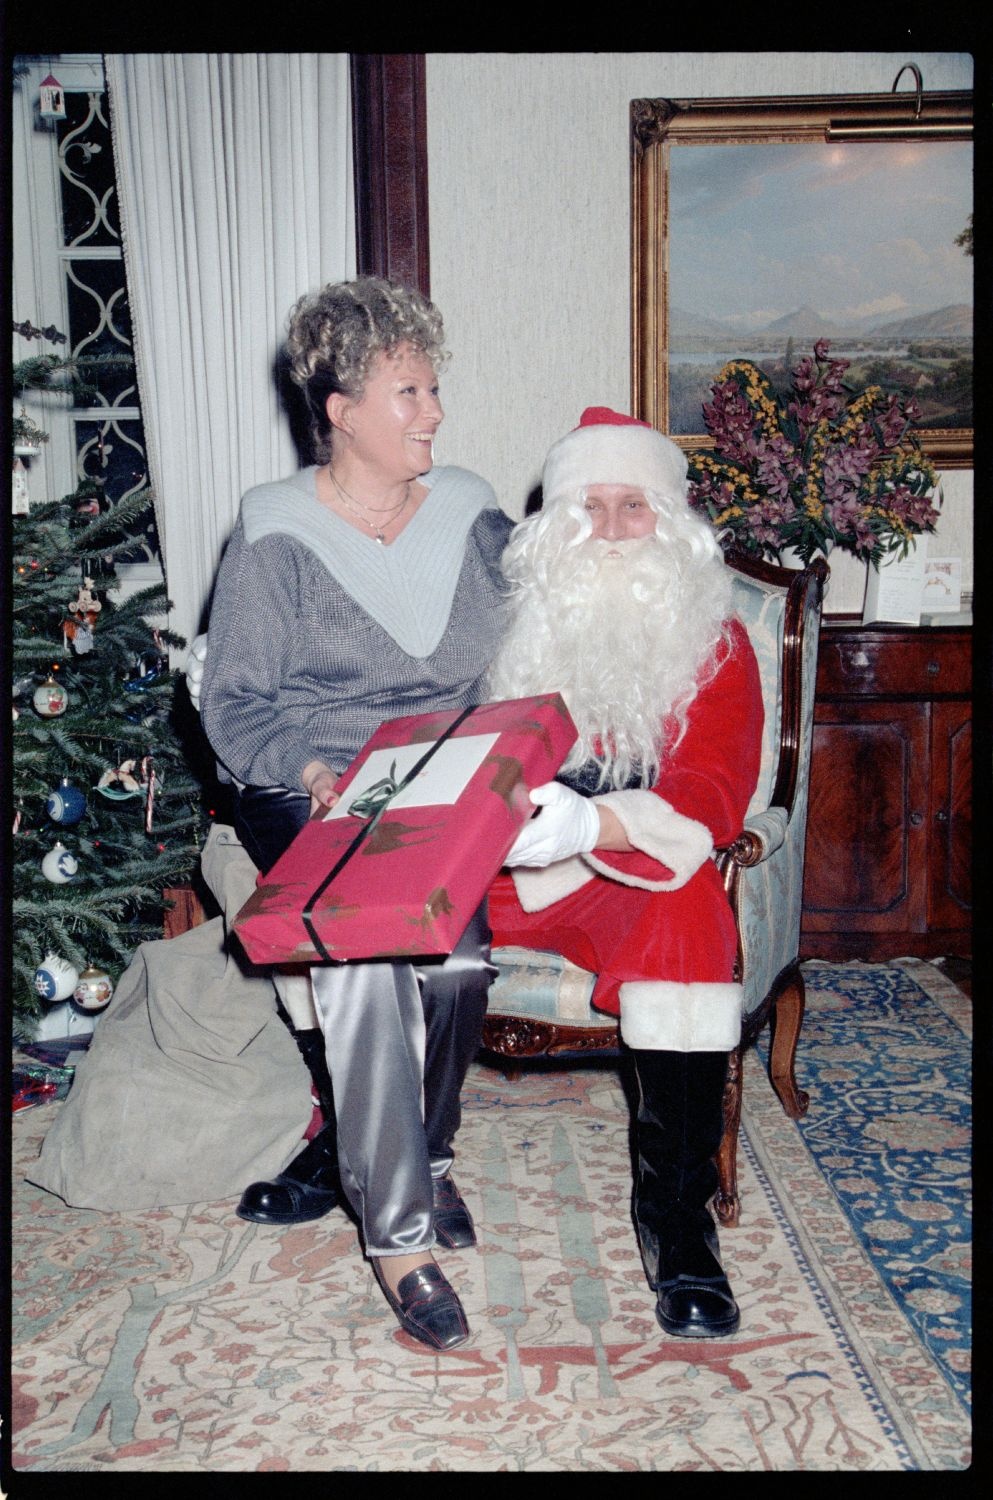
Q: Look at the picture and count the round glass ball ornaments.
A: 5